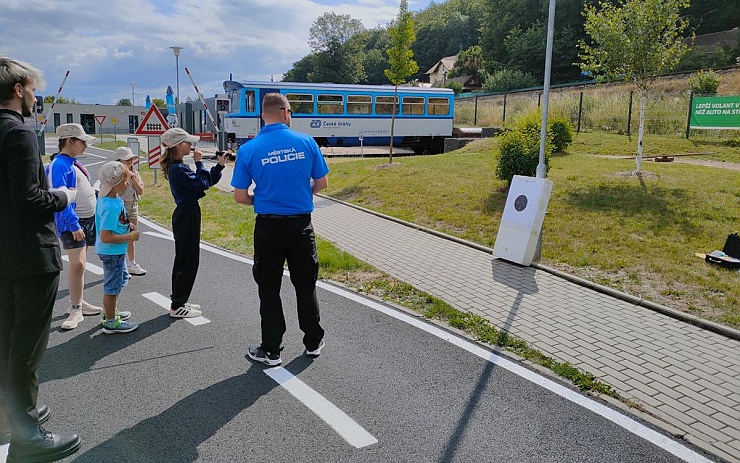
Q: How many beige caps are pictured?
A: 4